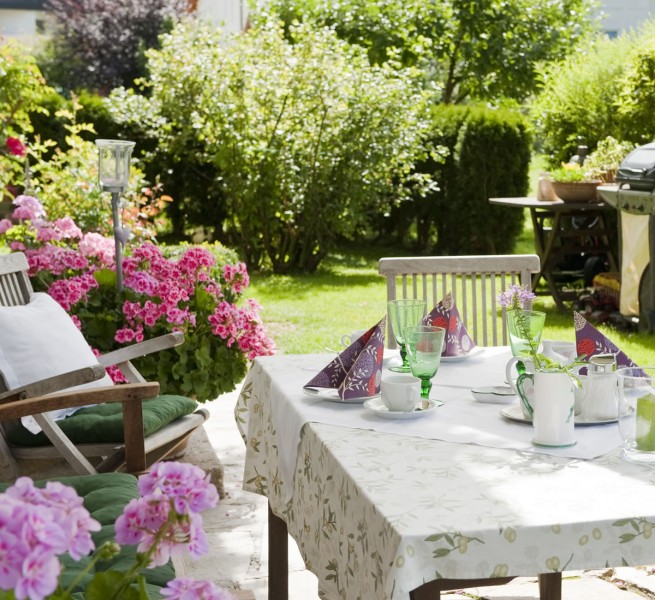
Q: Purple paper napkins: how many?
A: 3